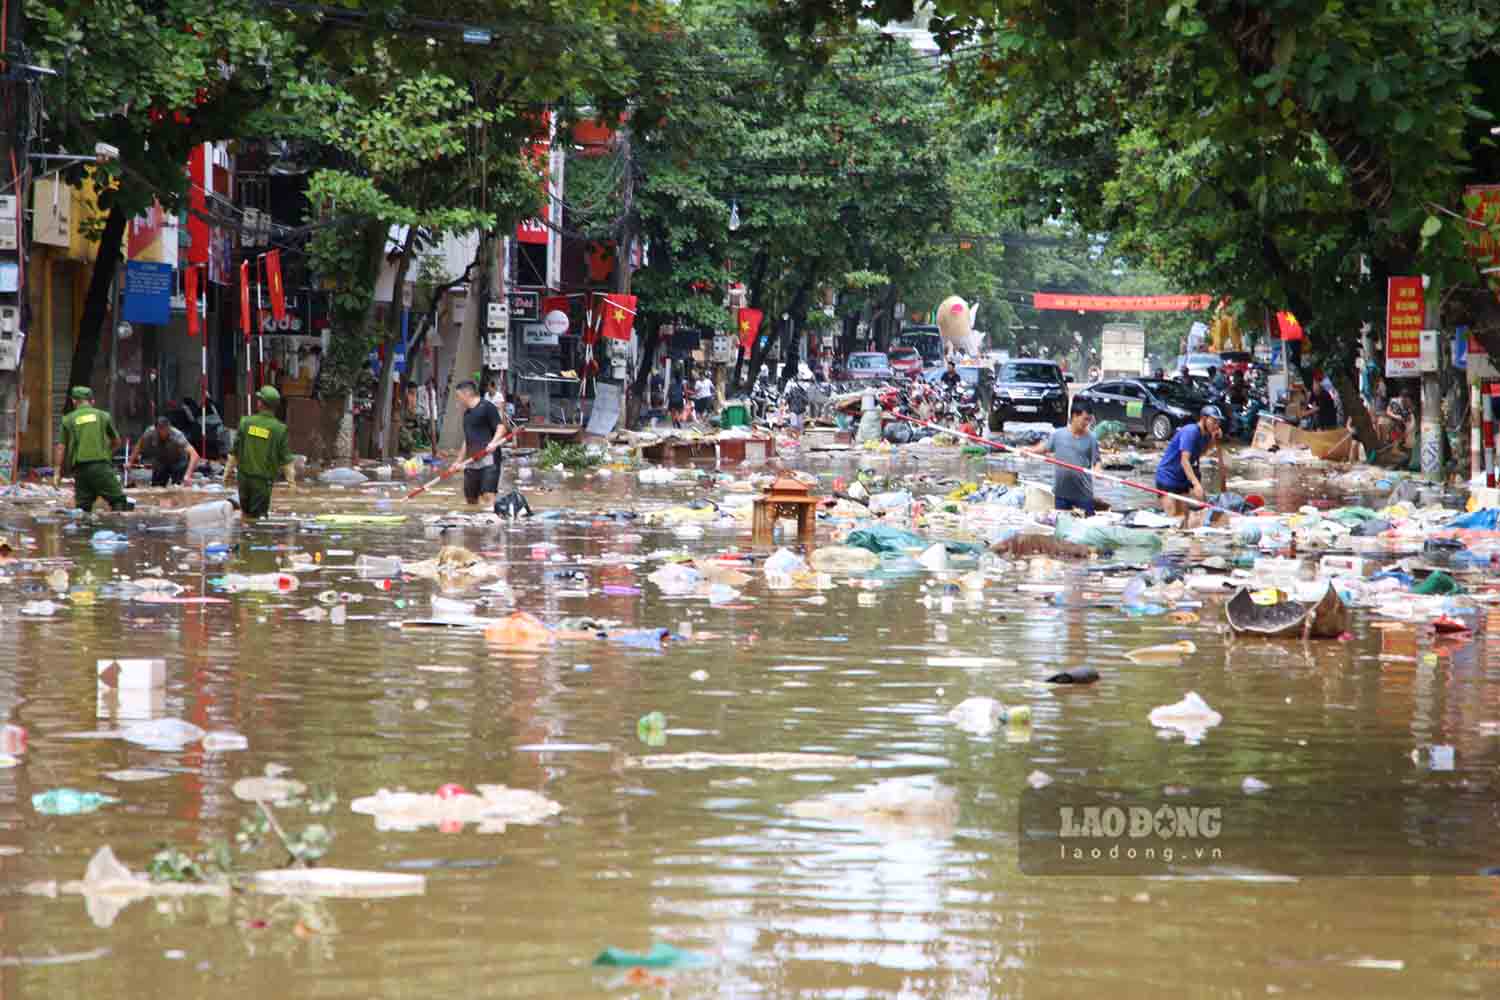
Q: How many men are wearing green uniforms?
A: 2